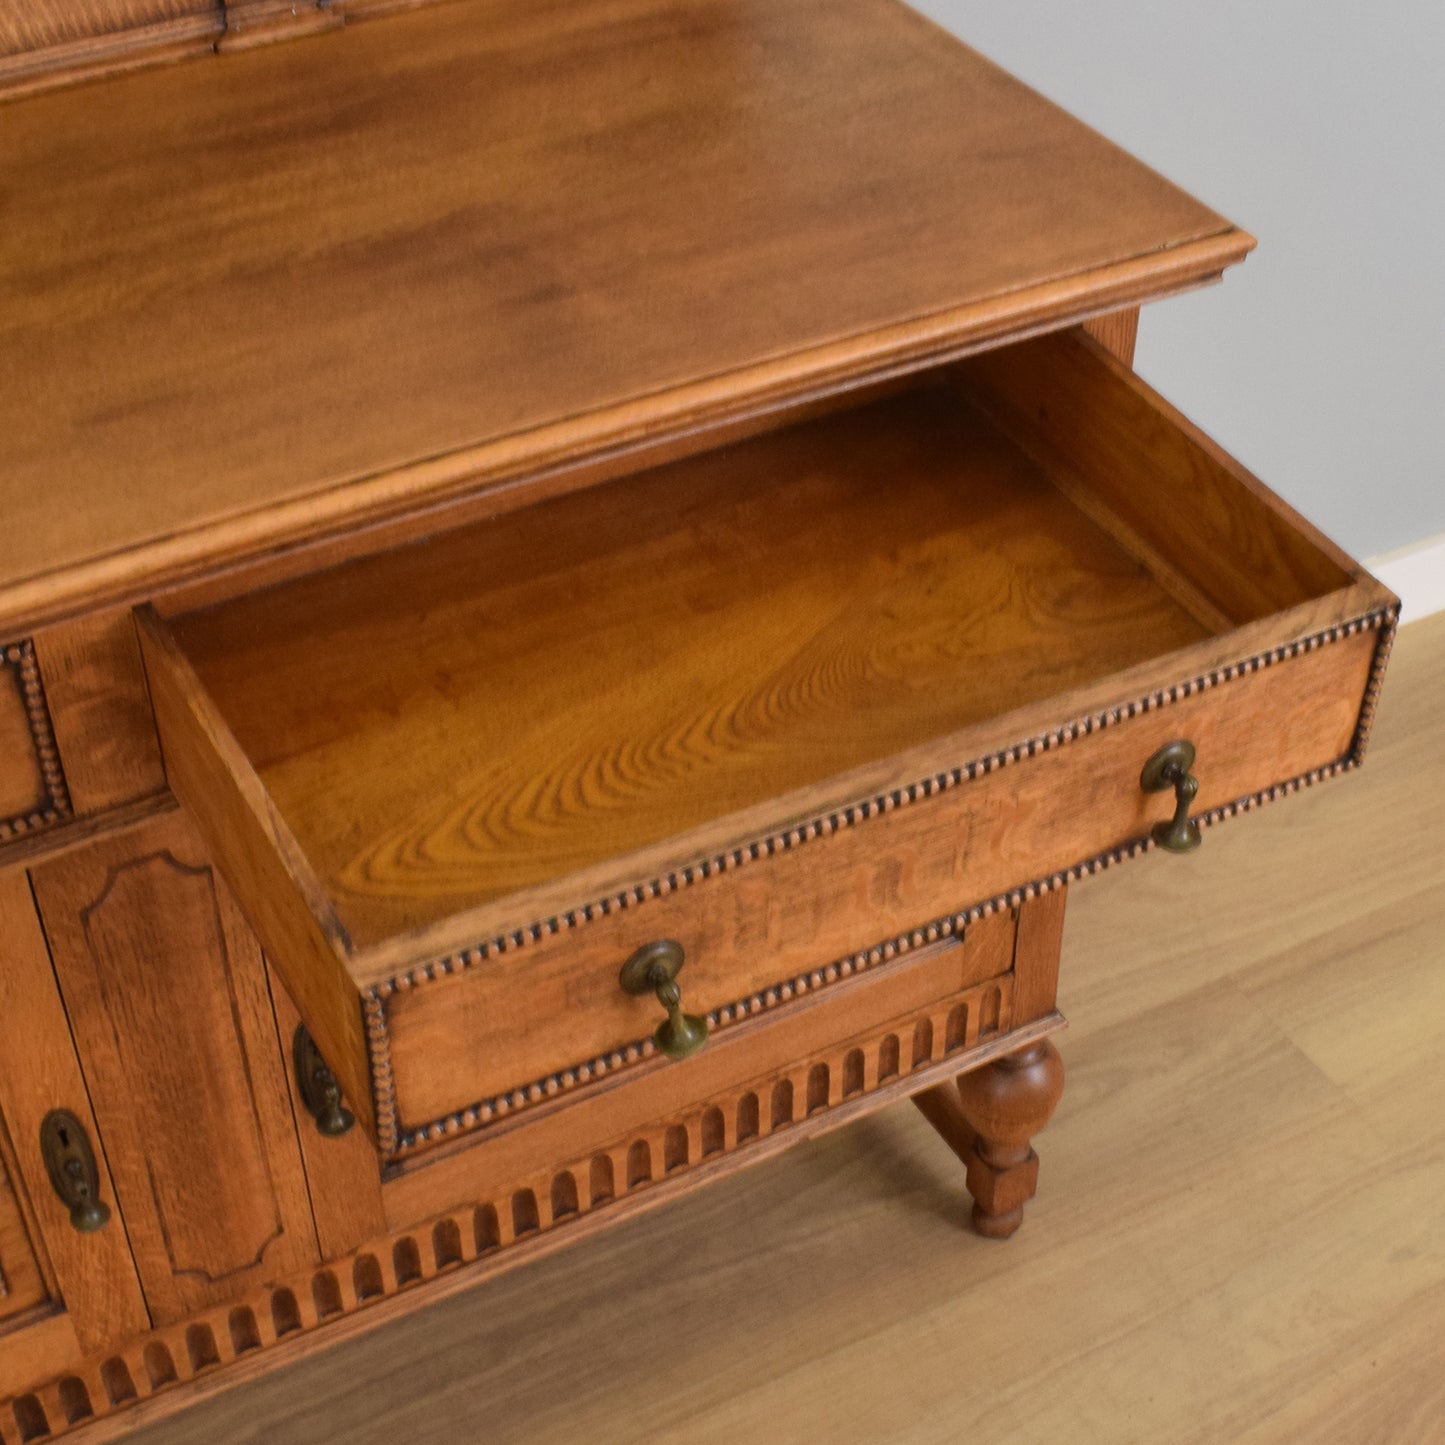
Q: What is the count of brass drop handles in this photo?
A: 4